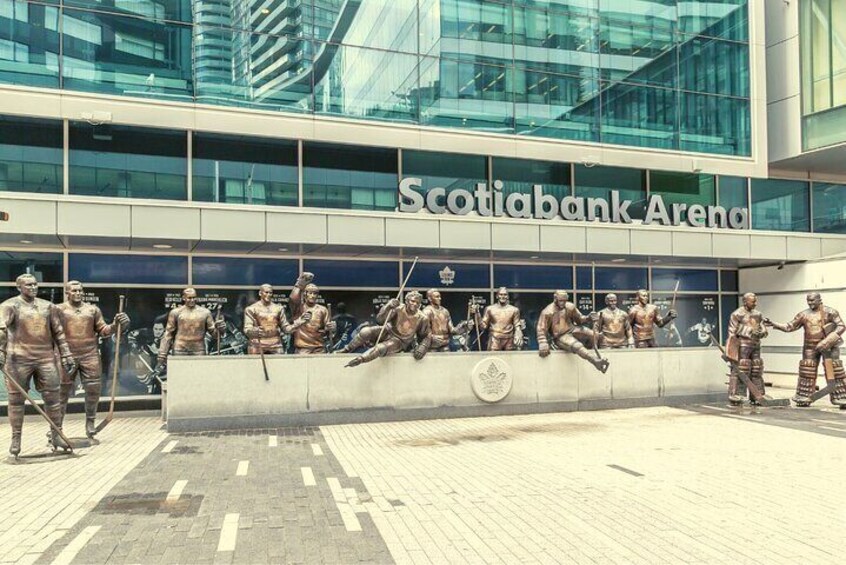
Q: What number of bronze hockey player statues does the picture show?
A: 13